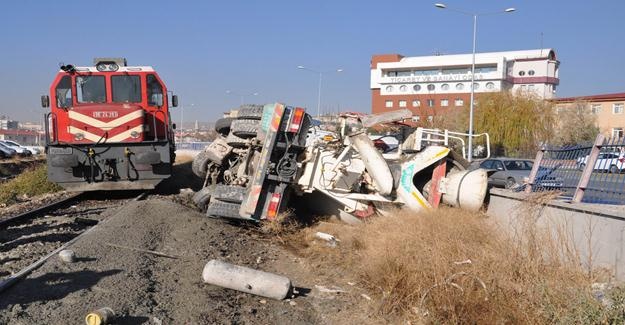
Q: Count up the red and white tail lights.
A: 2